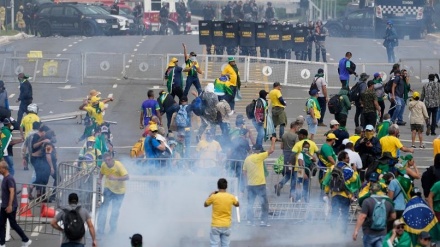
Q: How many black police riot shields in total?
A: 8